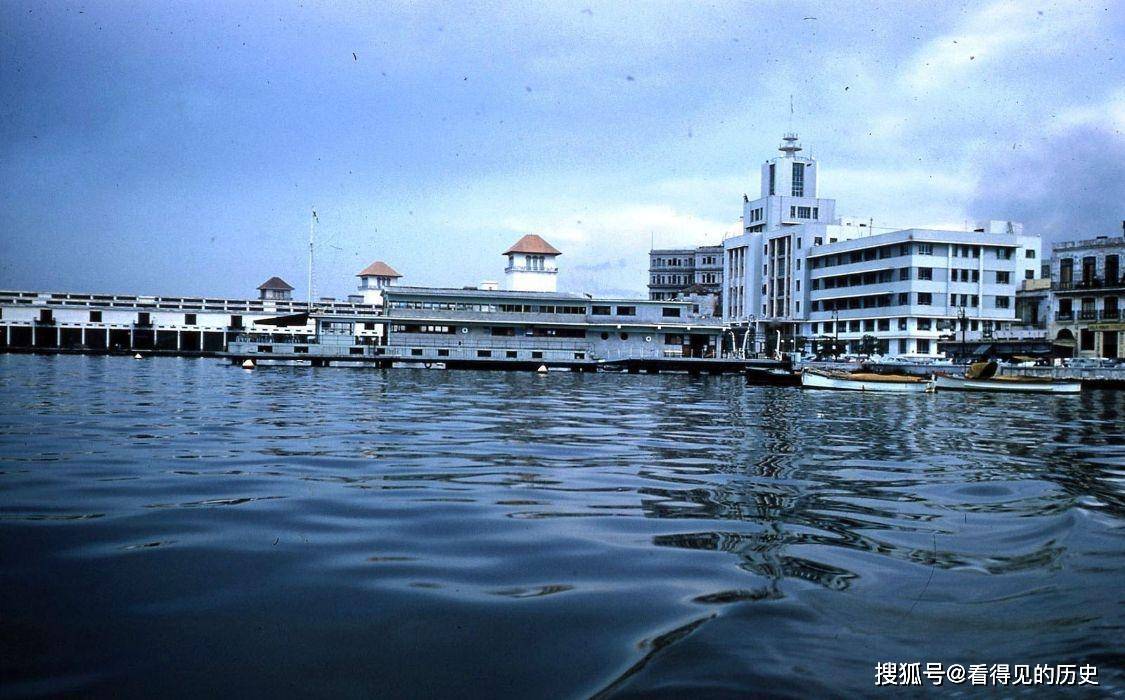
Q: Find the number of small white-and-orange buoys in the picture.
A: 3